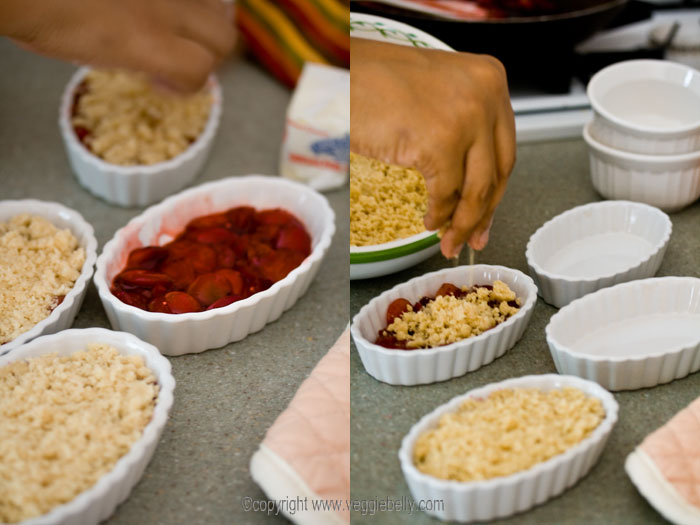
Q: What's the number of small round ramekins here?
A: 2